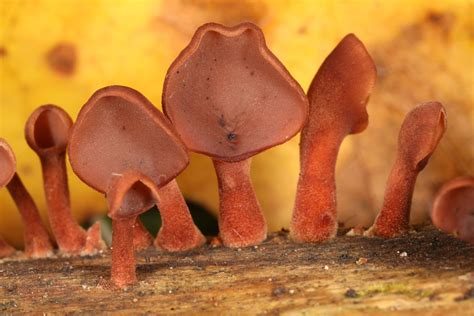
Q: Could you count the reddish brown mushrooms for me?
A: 8